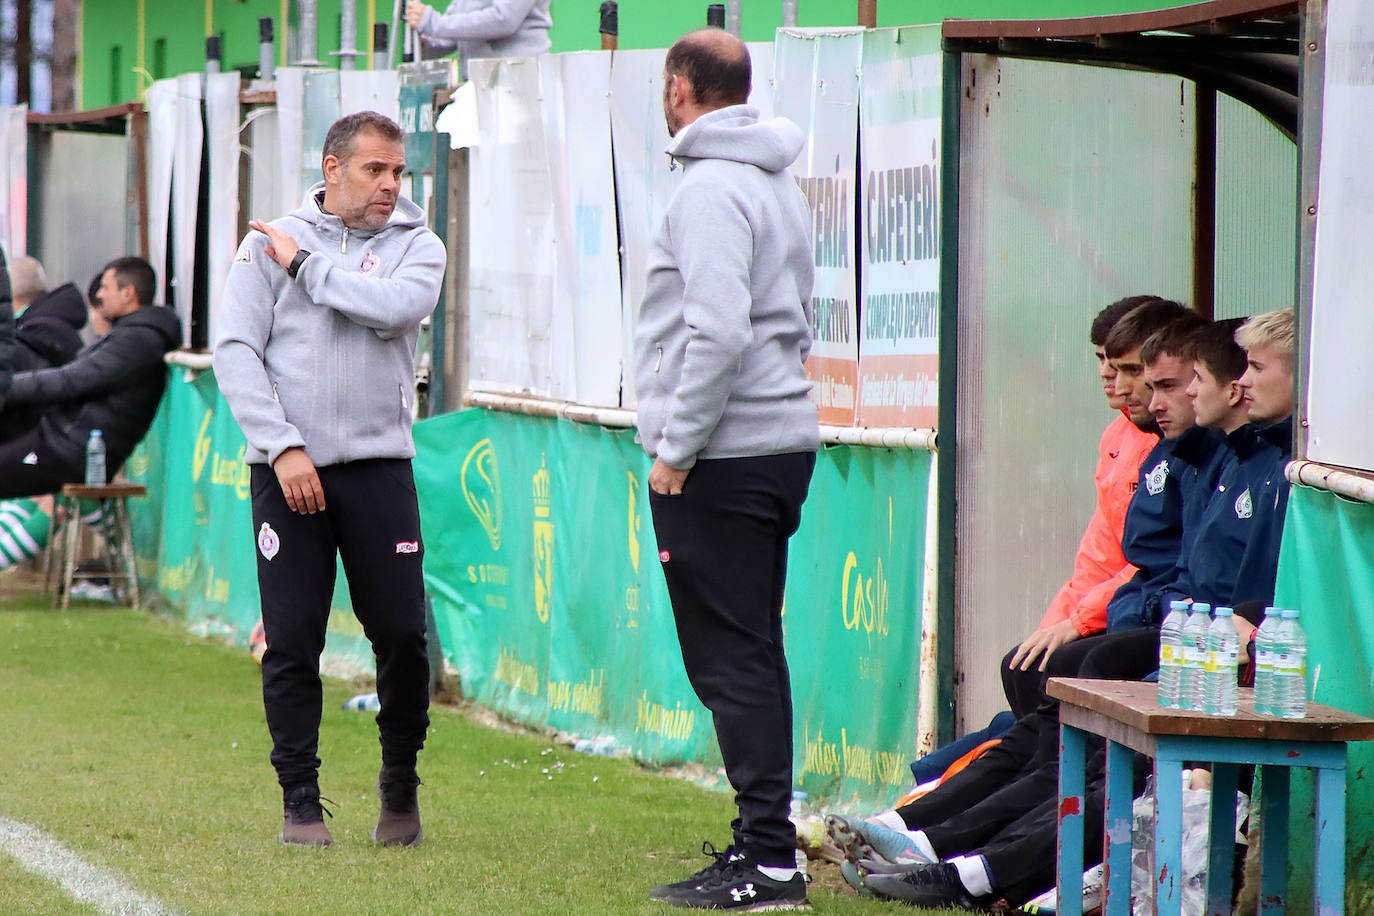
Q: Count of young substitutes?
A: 5